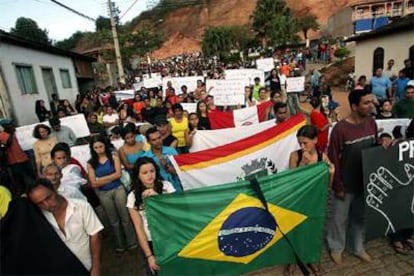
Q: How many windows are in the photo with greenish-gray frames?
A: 2